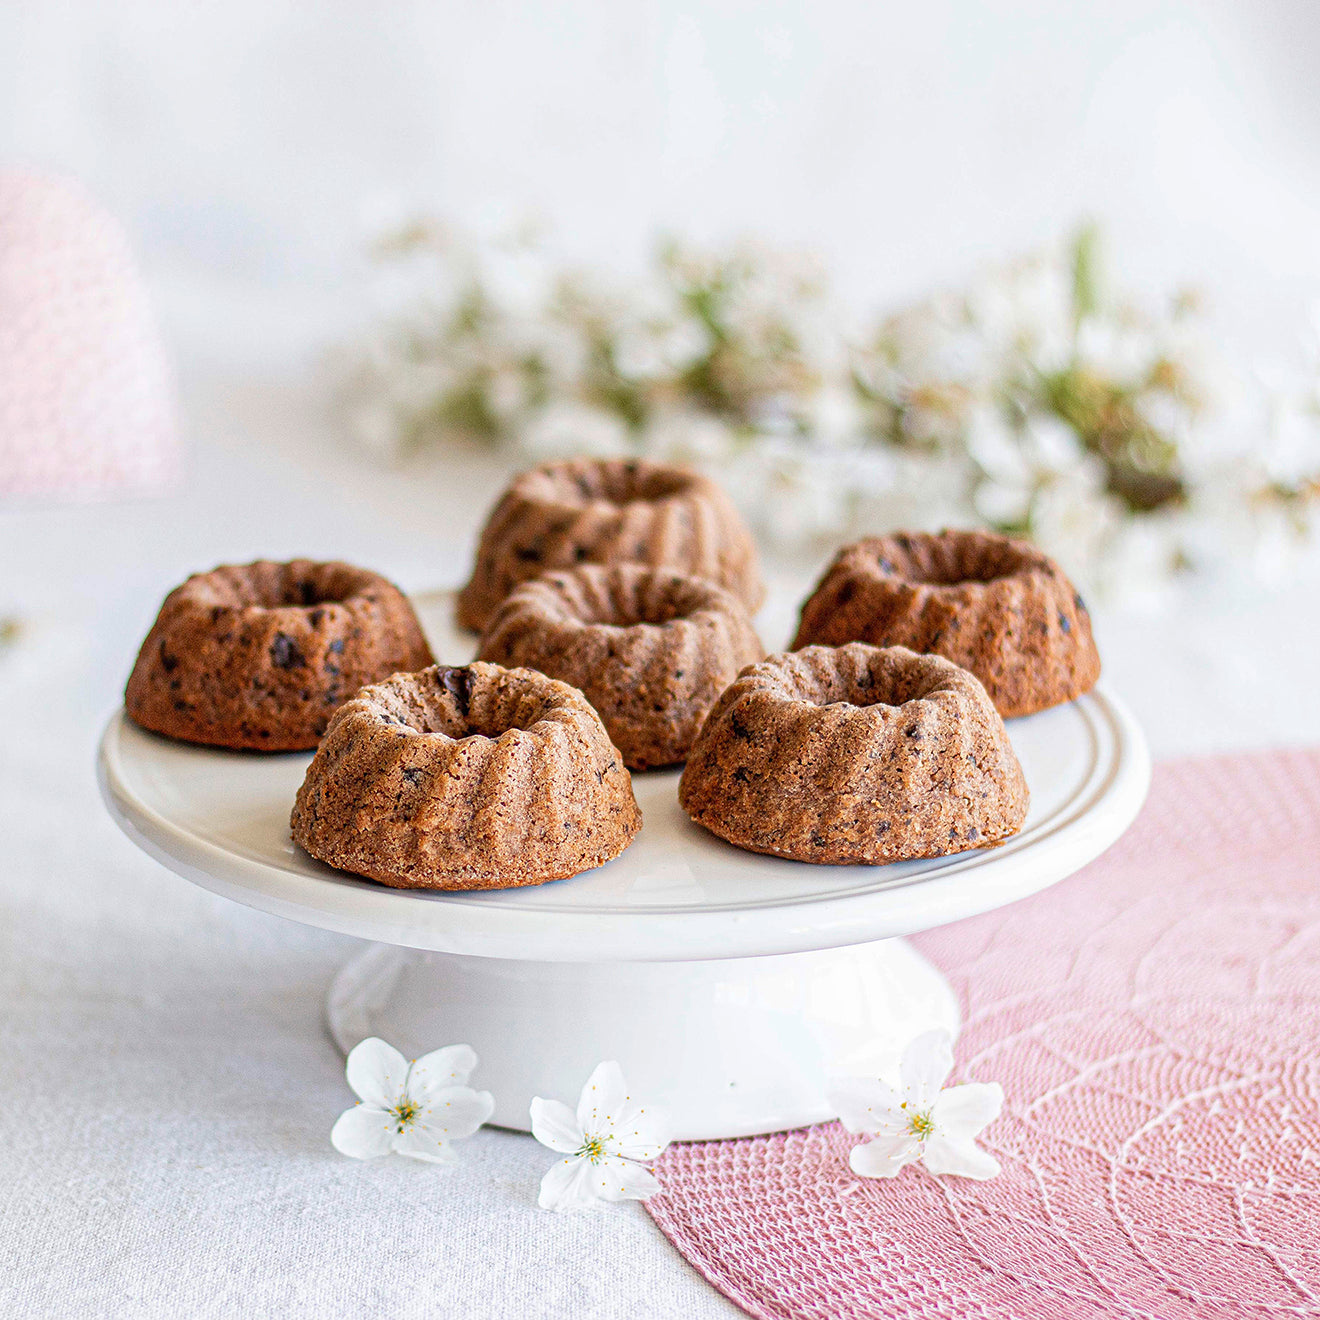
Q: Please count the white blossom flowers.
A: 3